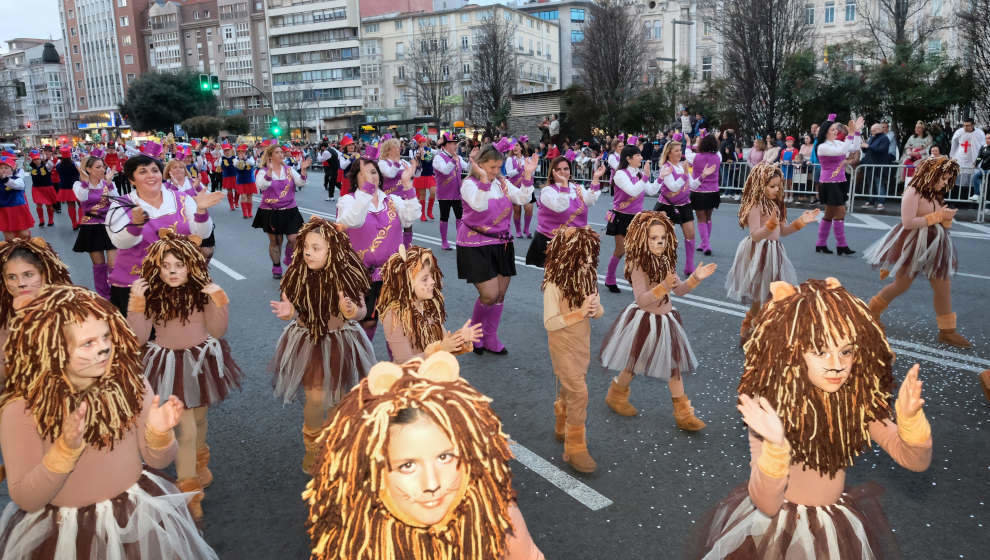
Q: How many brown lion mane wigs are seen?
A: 11